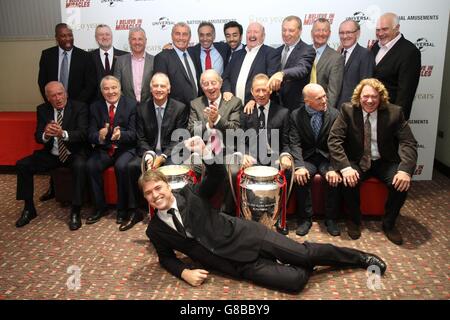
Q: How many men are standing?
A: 11